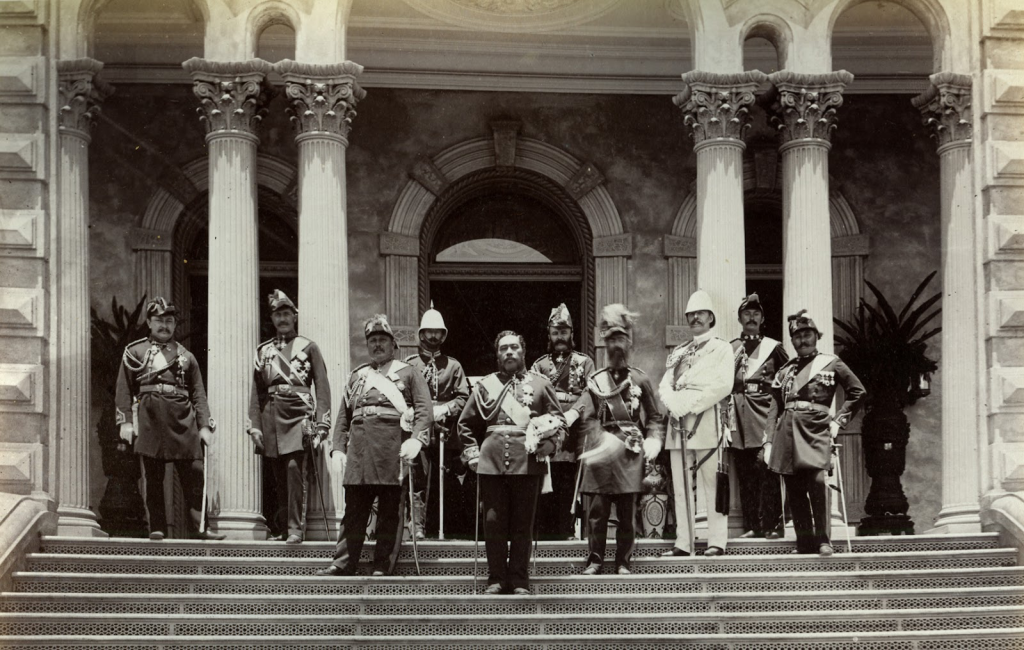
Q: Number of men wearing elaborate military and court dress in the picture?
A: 10